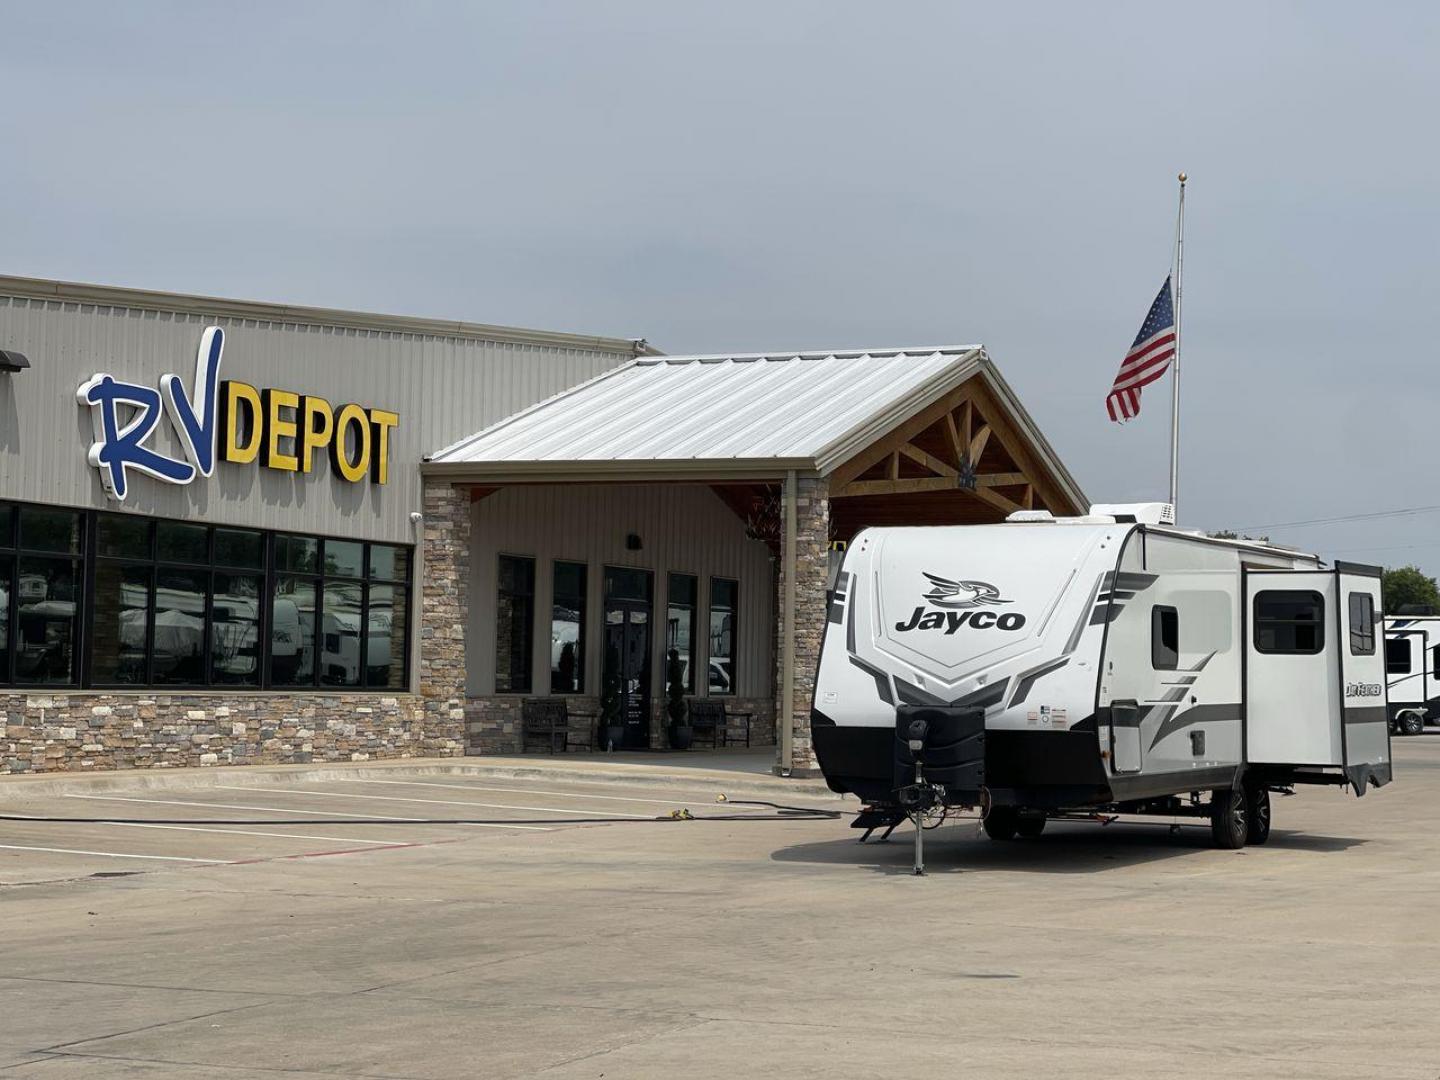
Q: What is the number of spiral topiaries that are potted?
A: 2